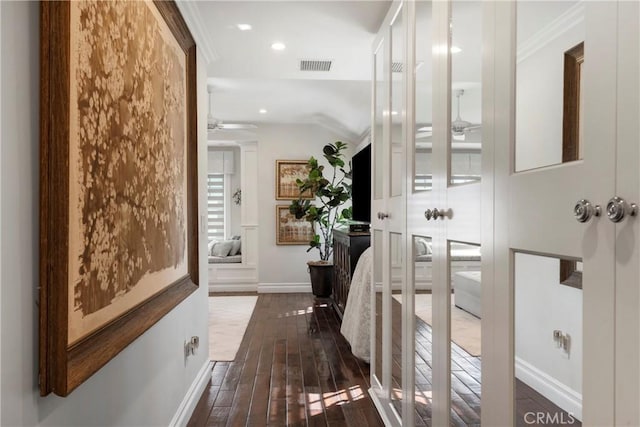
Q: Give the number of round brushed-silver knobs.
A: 6